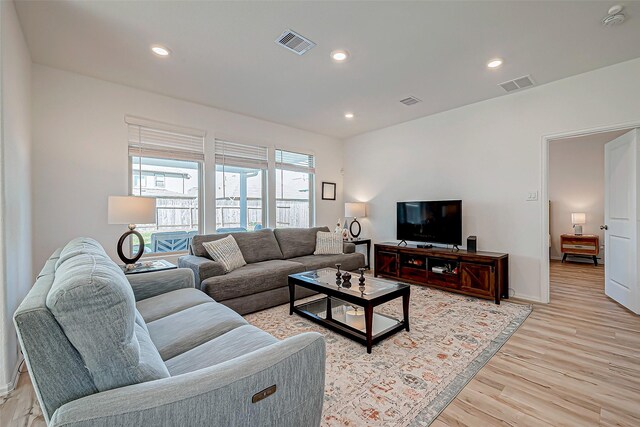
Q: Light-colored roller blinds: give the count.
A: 3